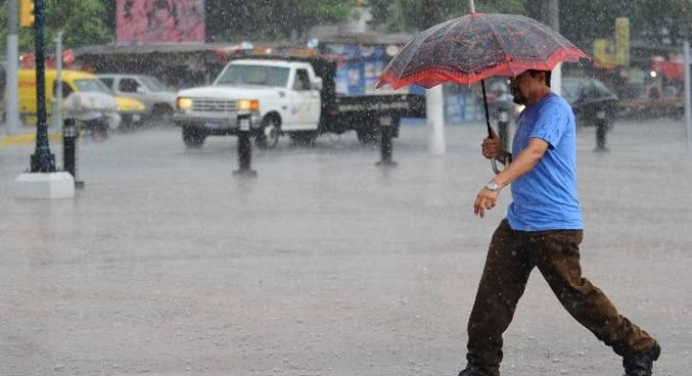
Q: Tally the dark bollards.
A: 5